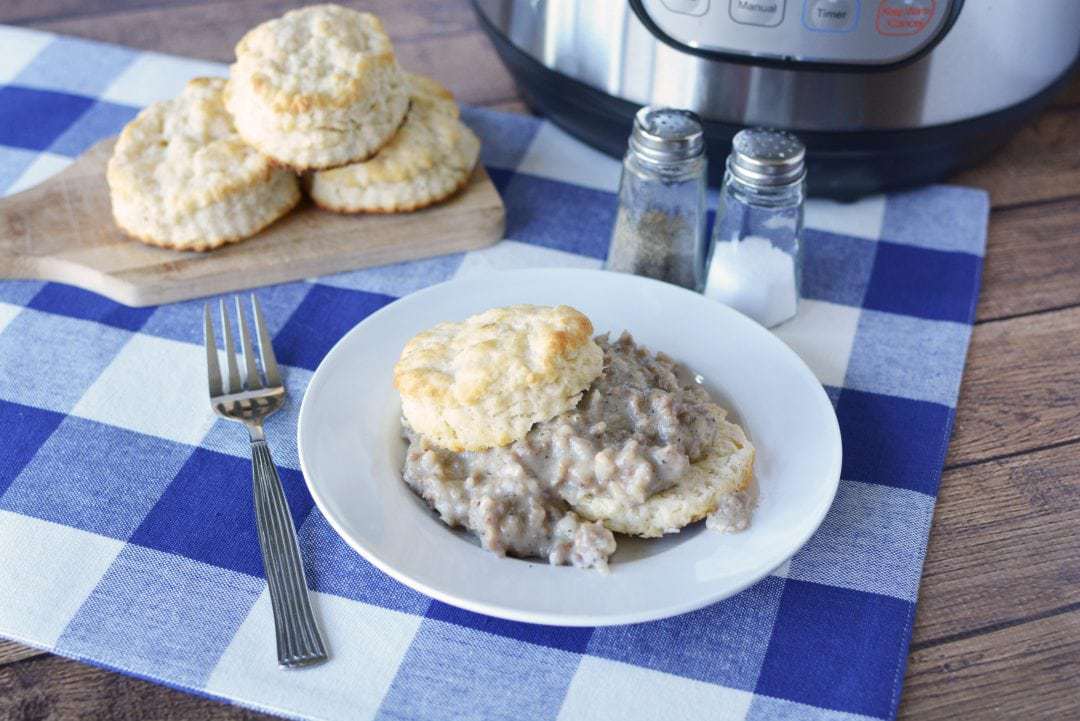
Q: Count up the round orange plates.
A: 0